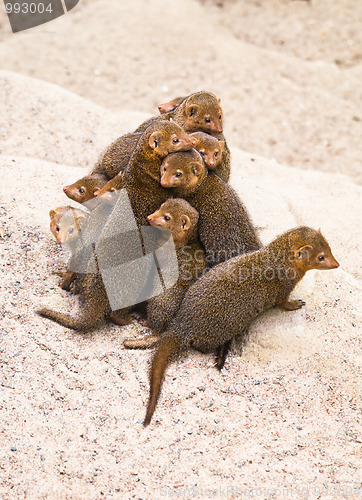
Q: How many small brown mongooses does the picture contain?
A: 10